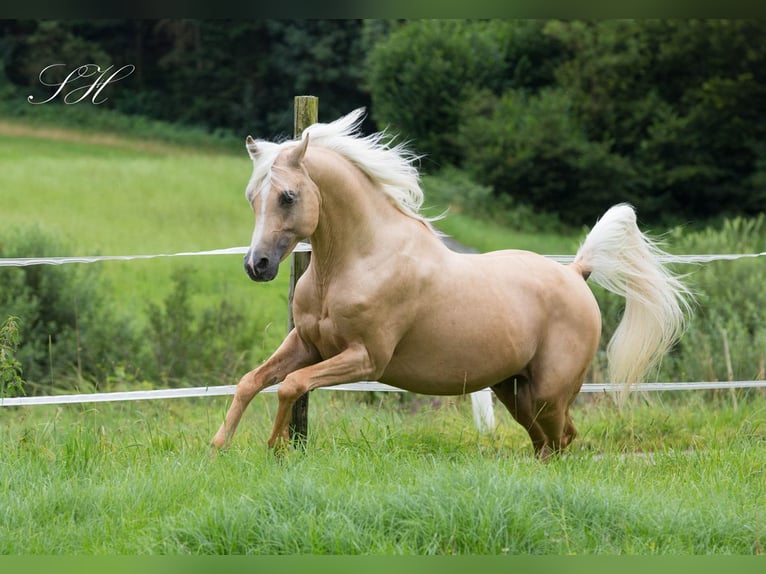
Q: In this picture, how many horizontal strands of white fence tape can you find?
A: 2